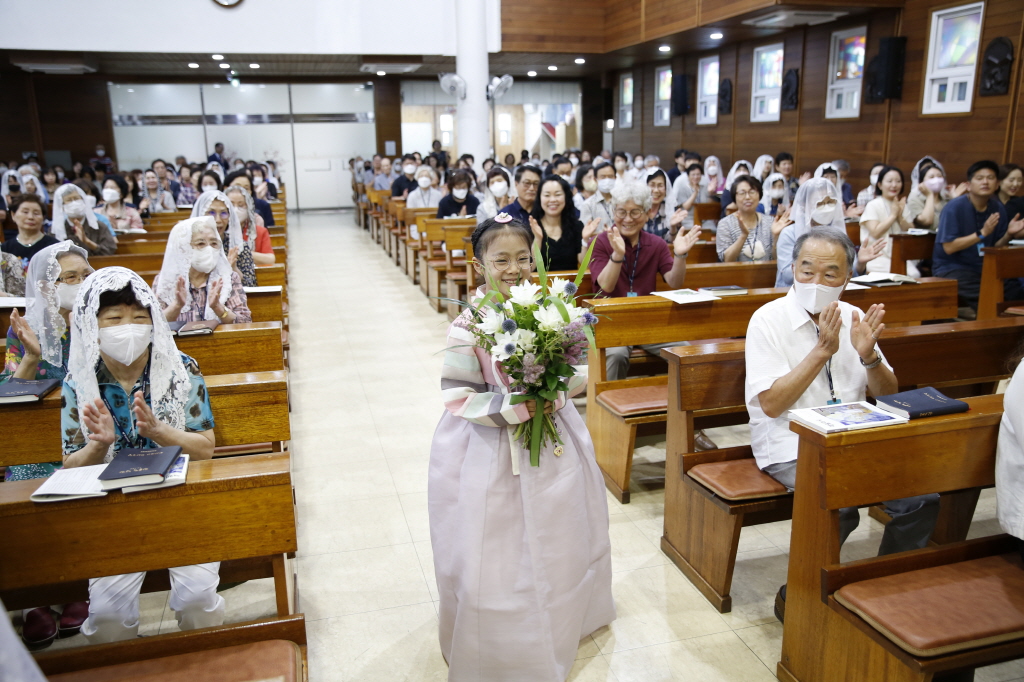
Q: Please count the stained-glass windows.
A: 6